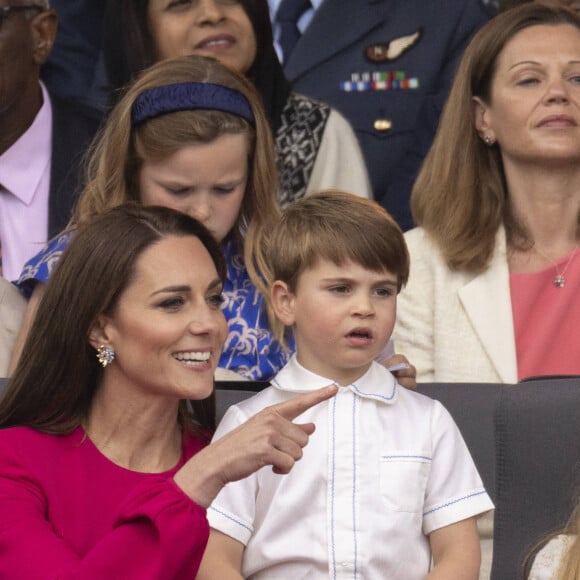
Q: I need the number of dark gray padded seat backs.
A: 2